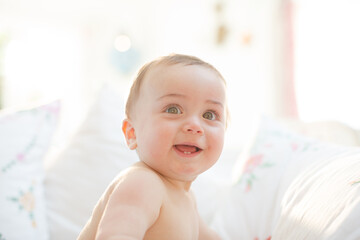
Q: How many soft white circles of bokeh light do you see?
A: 1